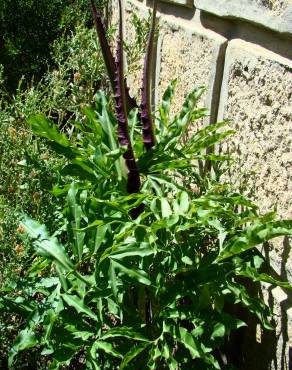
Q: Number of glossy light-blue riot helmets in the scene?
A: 0